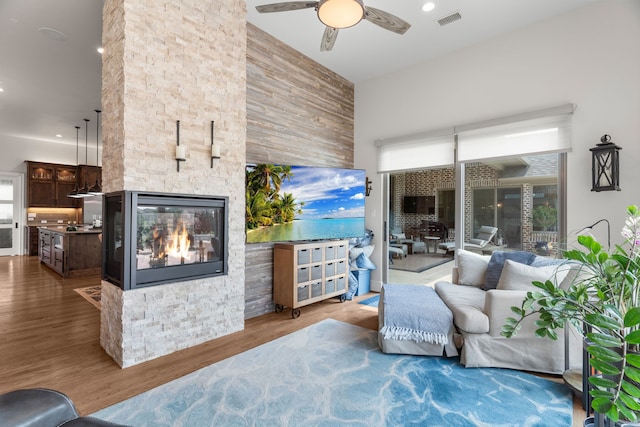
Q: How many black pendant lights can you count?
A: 3